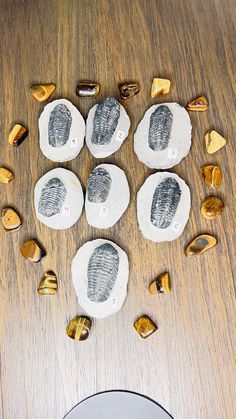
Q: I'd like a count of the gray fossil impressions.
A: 7